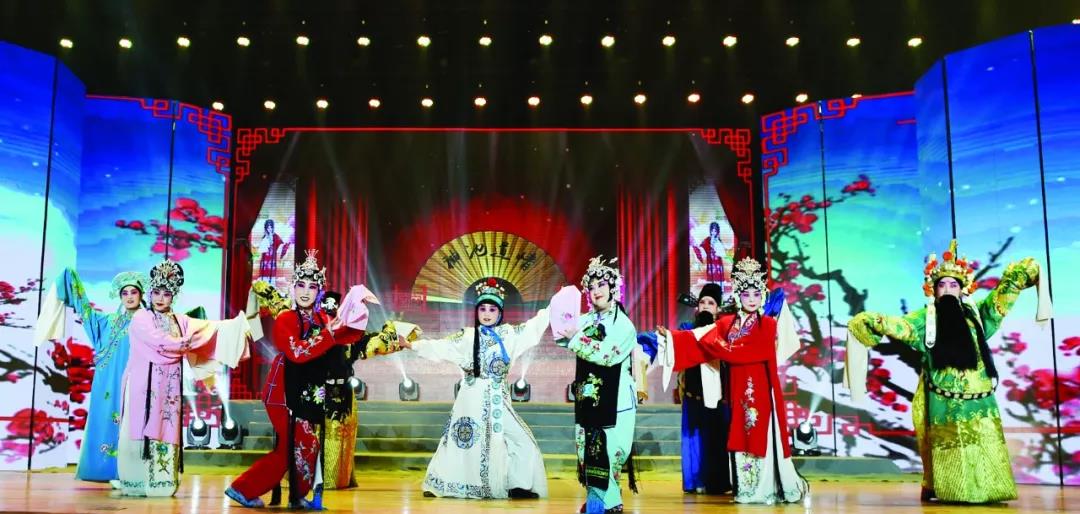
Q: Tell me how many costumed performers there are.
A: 9